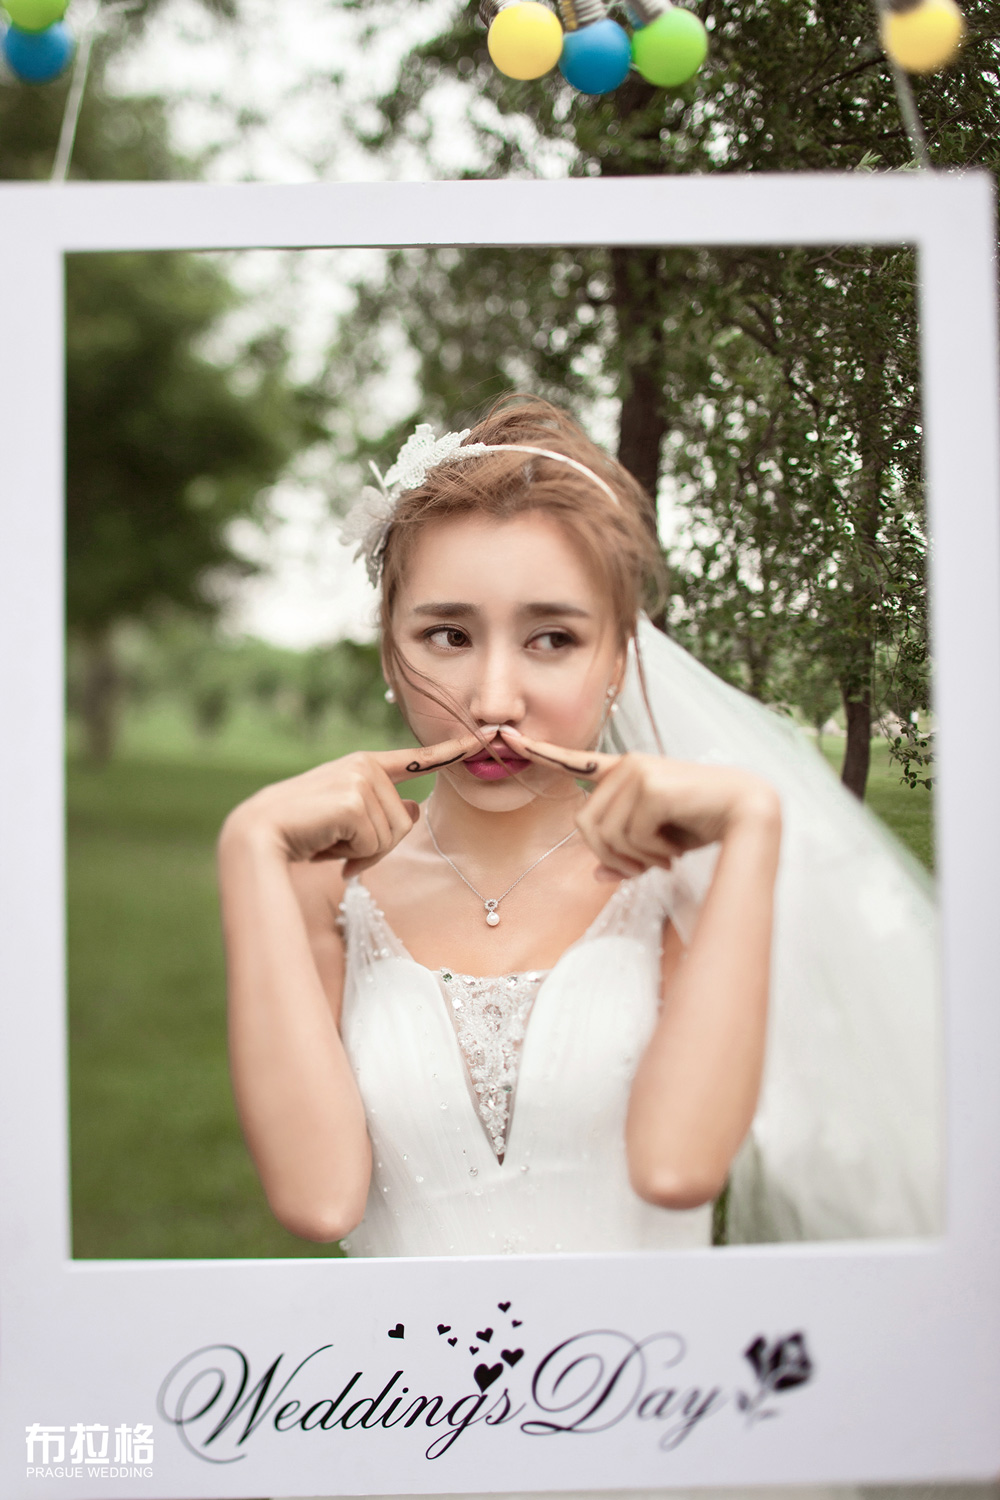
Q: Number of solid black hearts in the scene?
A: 9